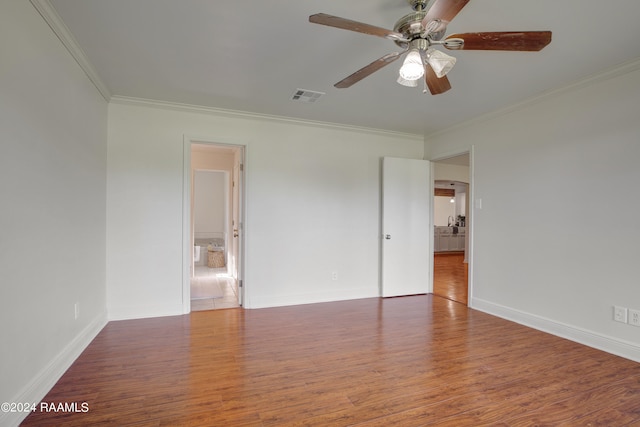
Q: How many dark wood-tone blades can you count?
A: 5